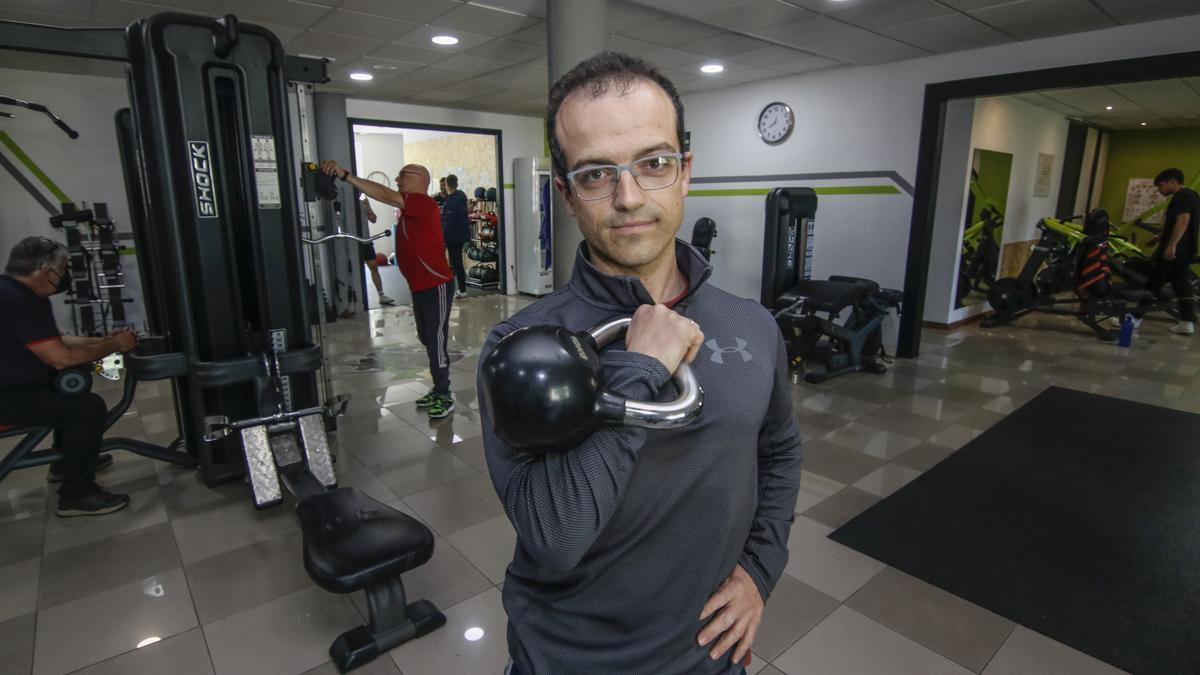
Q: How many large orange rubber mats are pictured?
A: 0